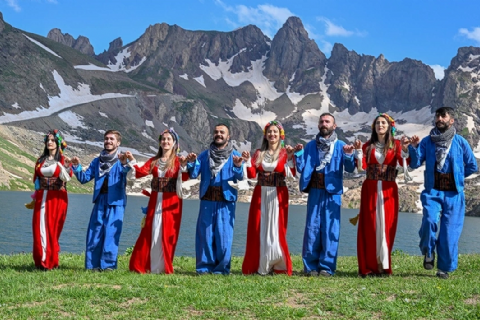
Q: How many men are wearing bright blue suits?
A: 4